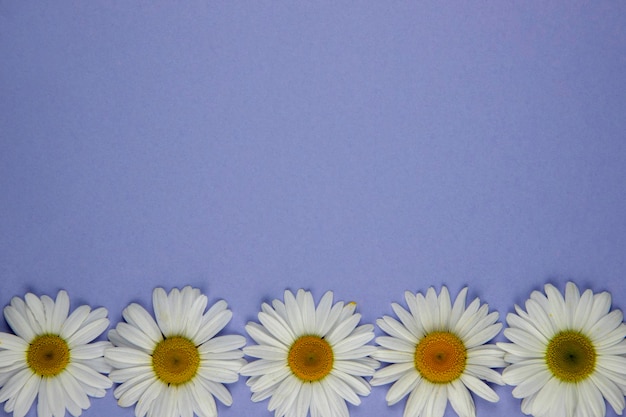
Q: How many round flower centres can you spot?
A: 5